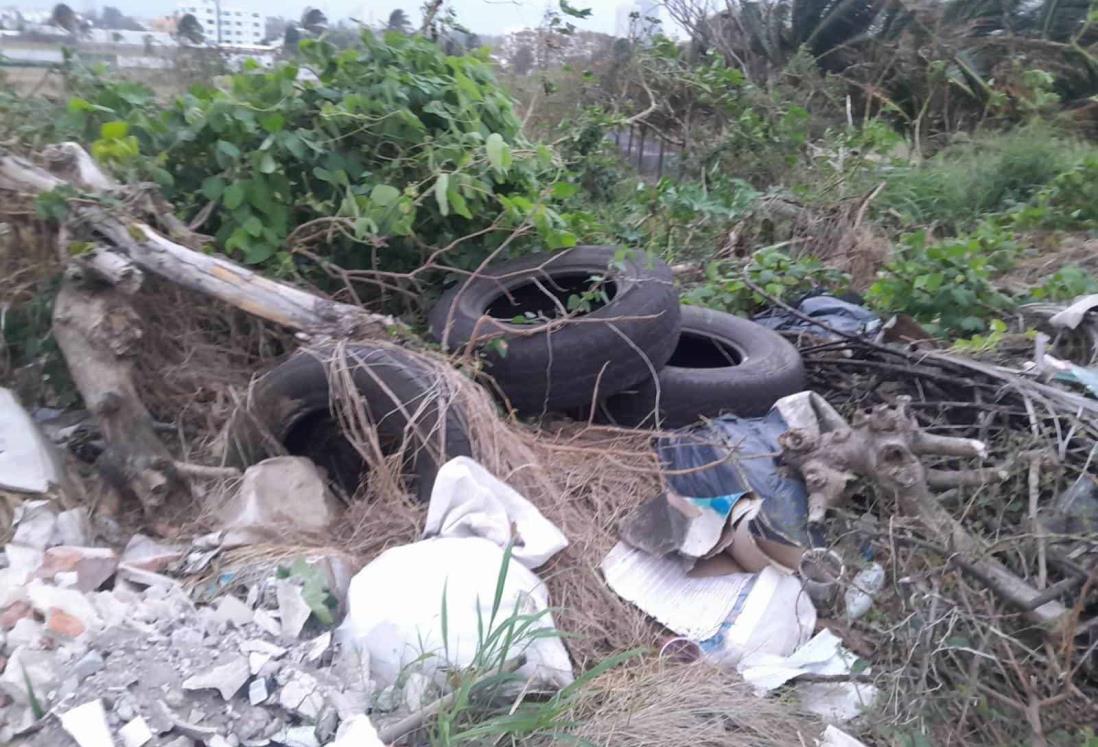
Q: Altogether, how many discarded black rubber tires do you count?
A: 3